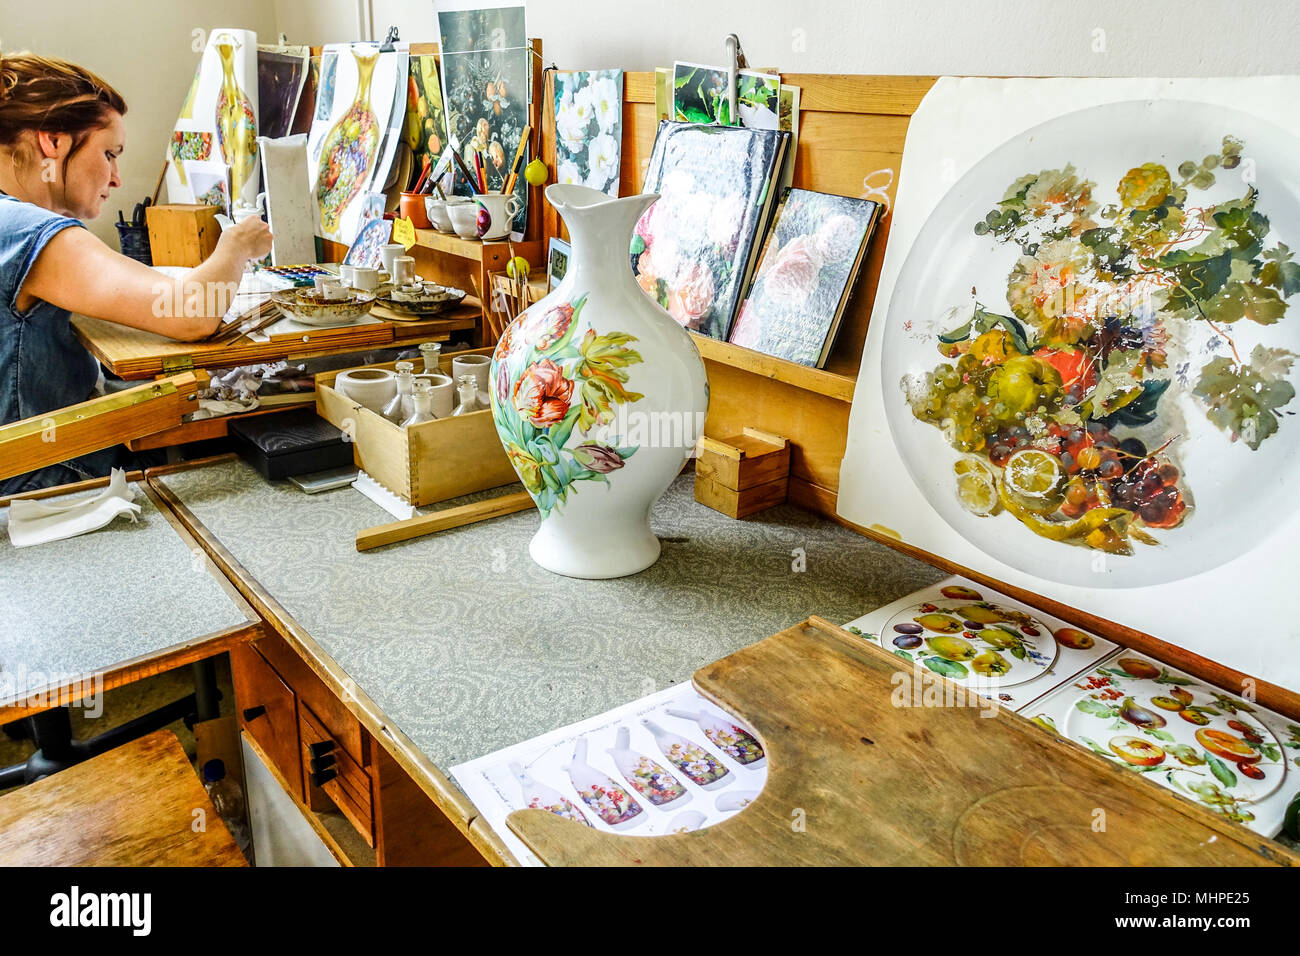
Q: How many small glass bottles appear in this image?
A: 4